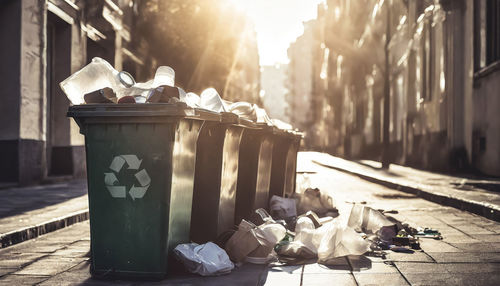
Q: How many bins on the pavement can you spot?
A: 4